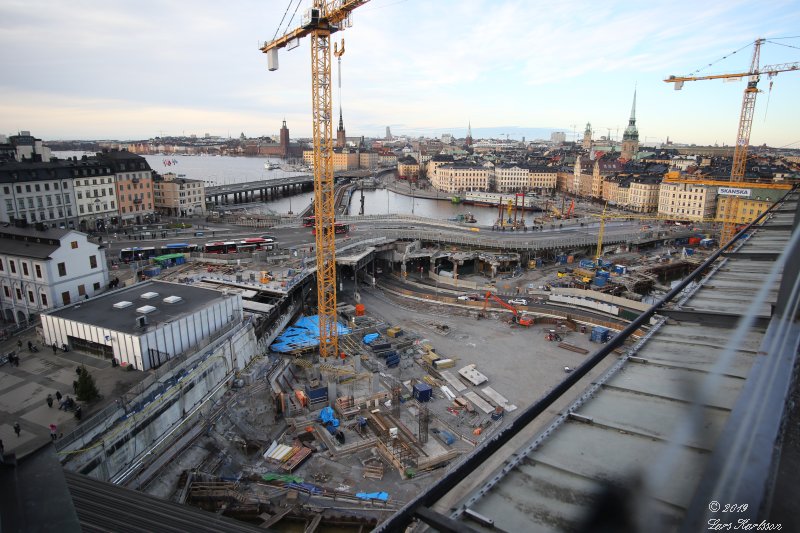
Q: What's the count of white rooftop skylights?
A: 4